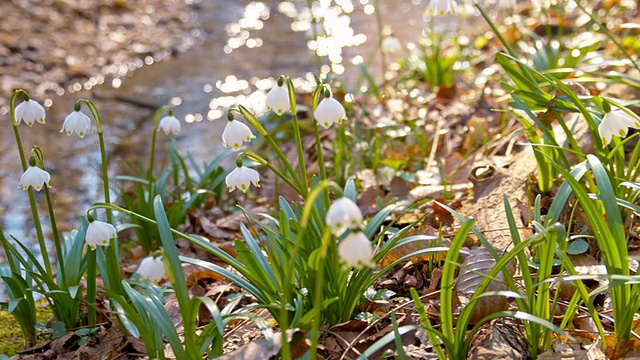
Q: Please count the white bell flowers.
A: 14